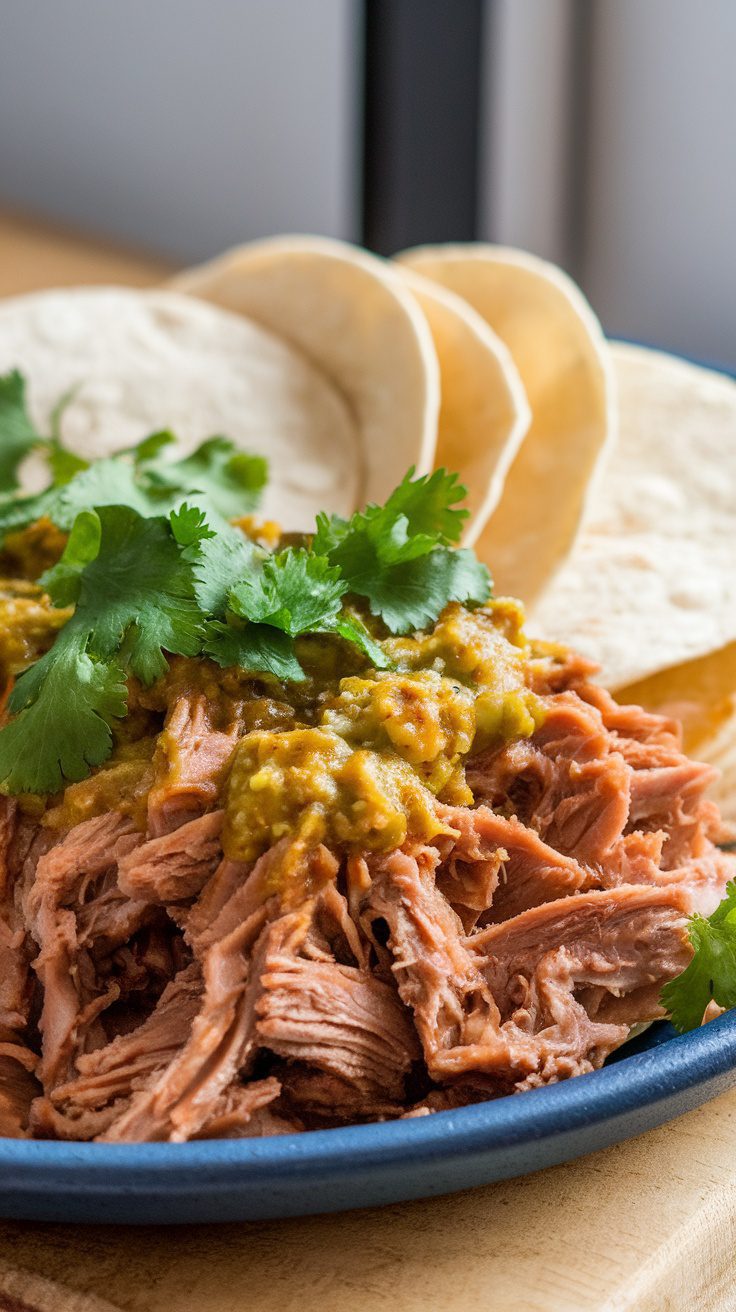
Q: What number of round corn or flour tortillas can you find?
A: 5